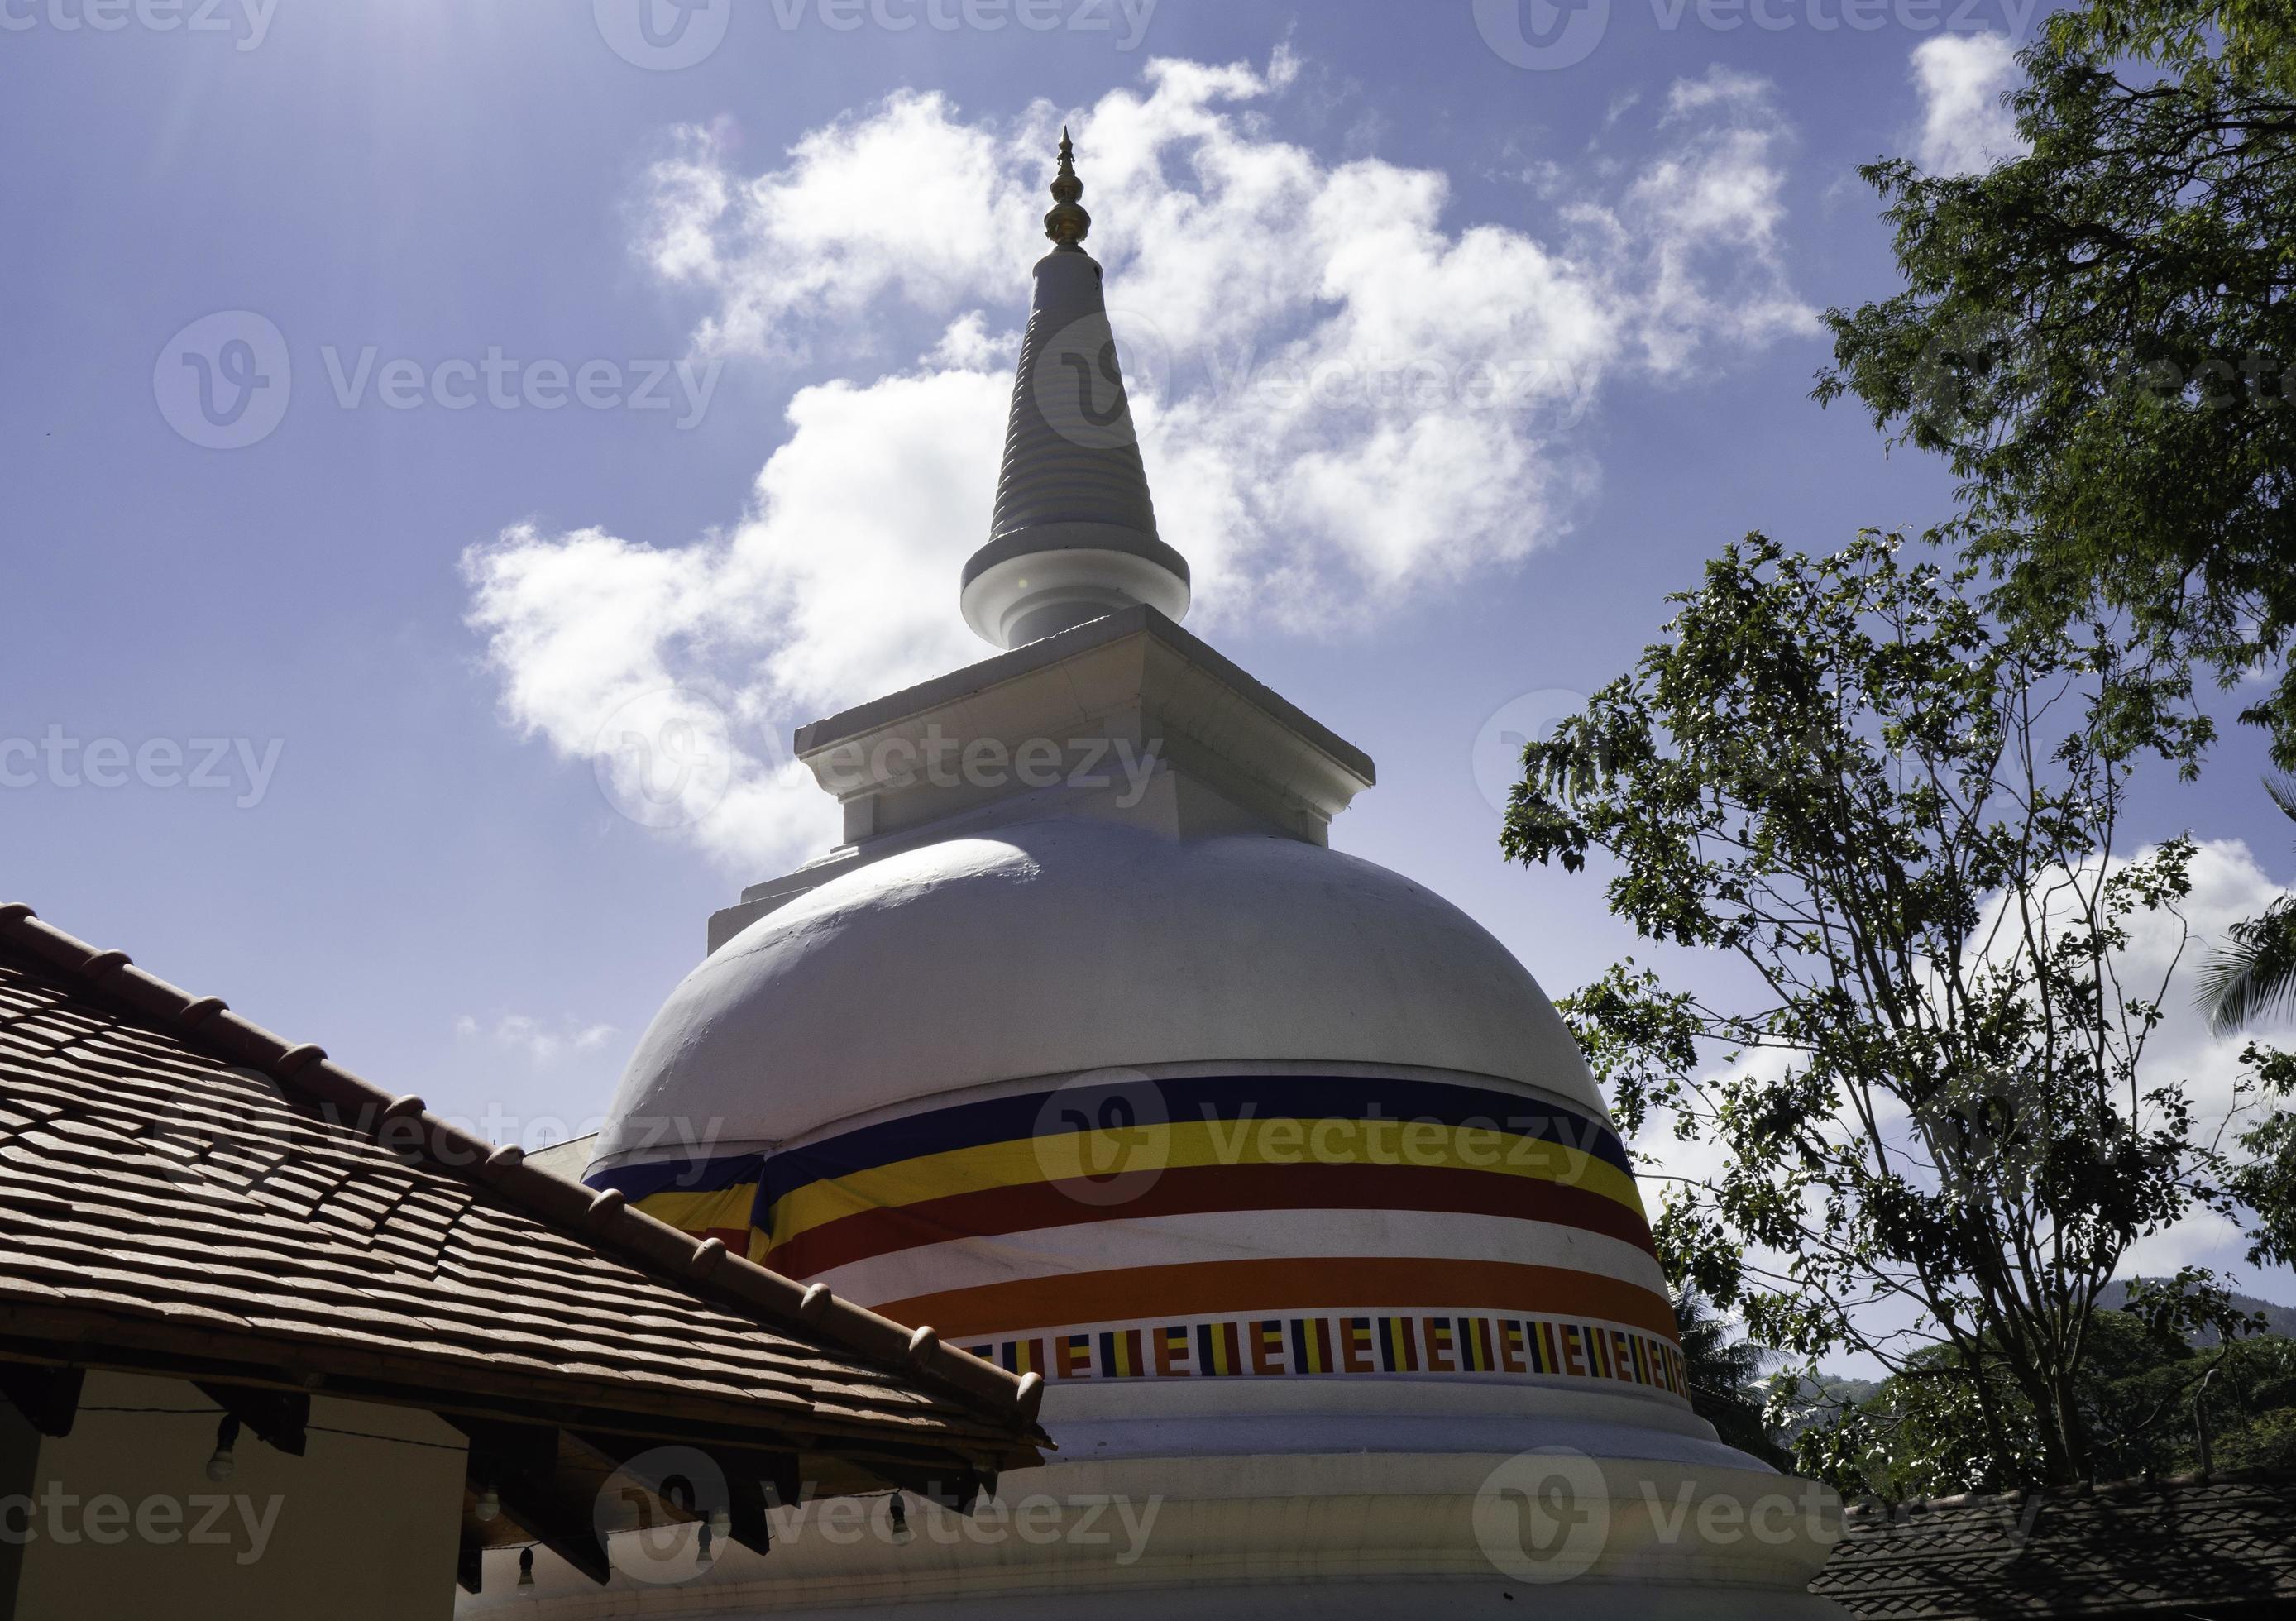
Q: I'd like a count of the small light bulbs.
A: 6